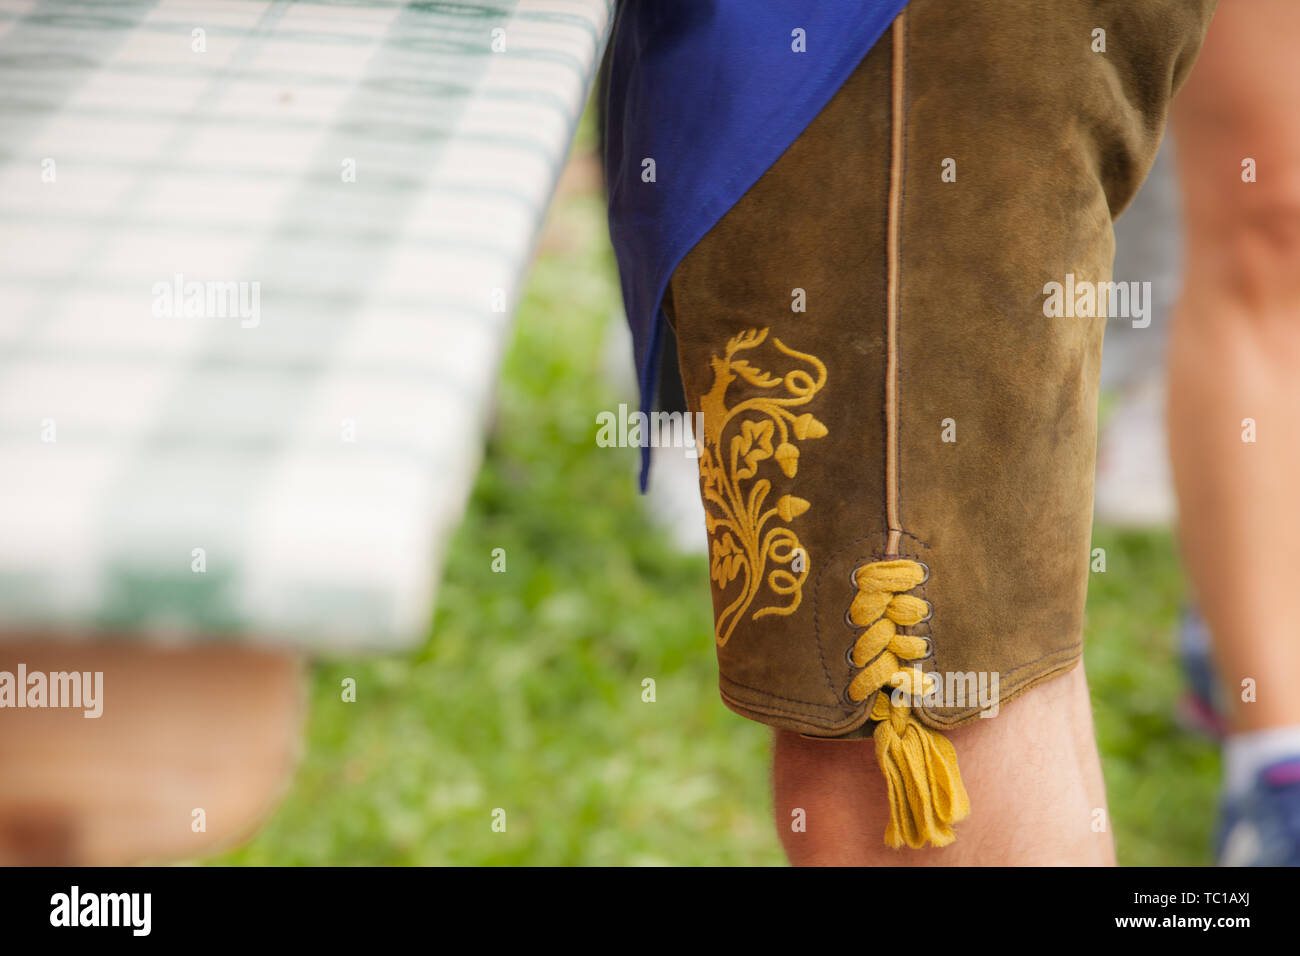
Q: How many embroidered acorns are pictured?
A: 3